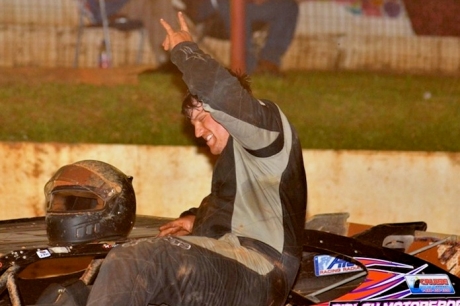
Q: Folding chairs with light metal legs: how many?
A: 1